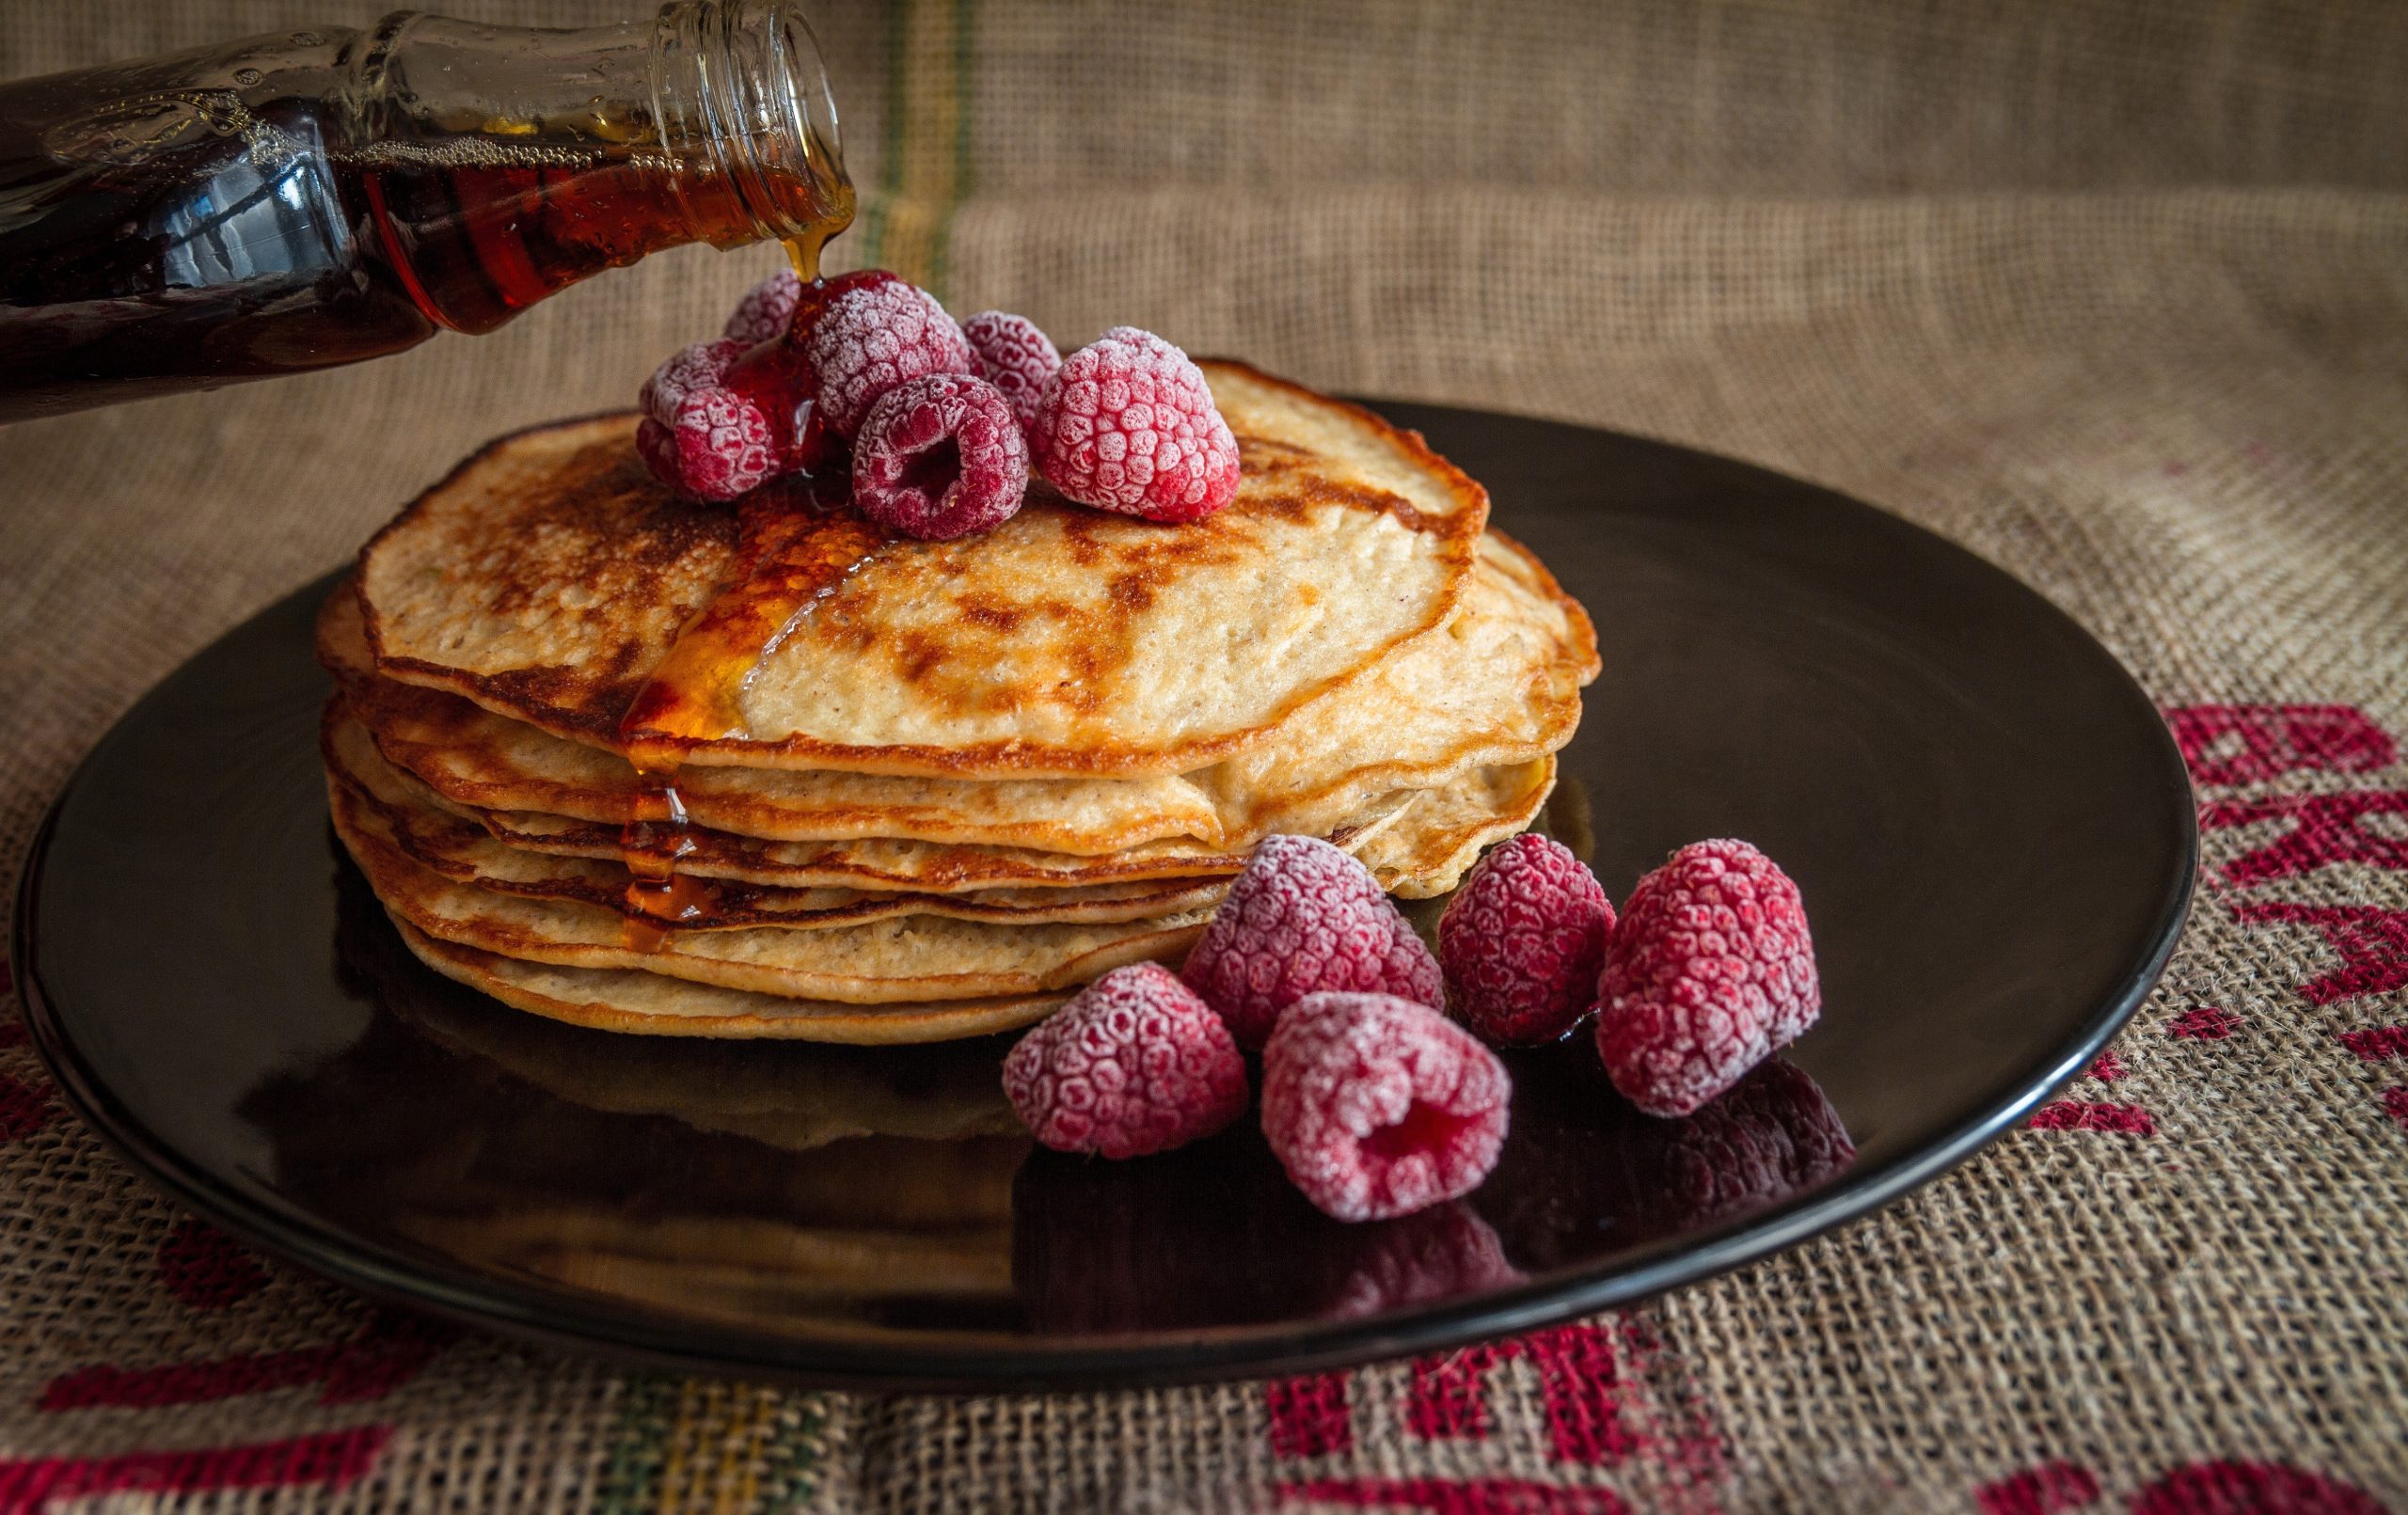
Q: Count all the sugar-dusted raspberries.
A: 11